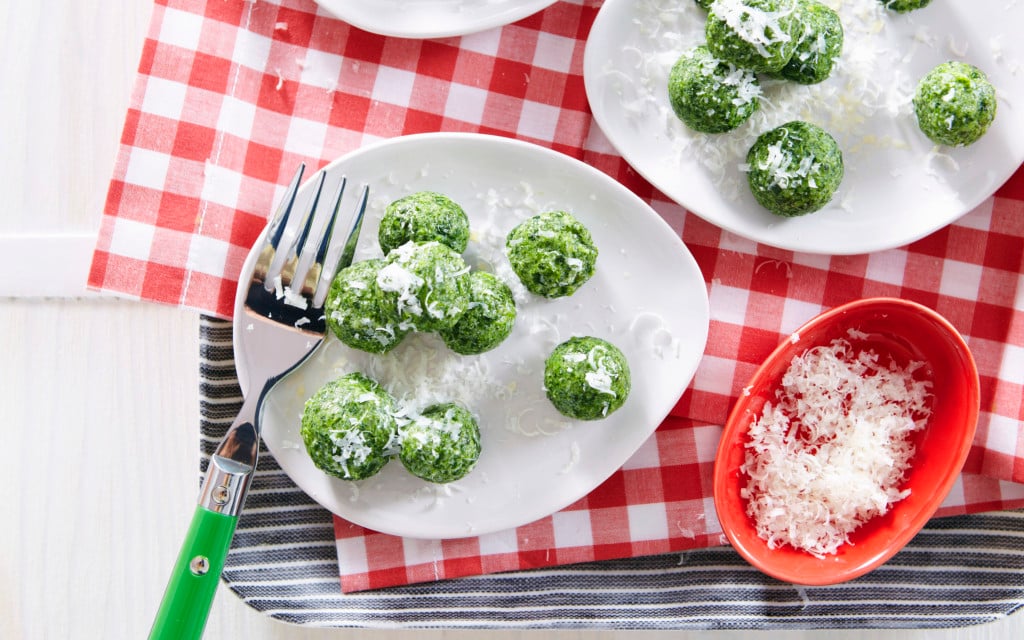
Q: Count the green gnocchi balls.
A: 15